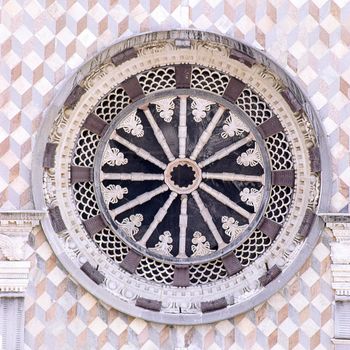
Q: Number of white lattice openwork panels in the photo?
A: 12